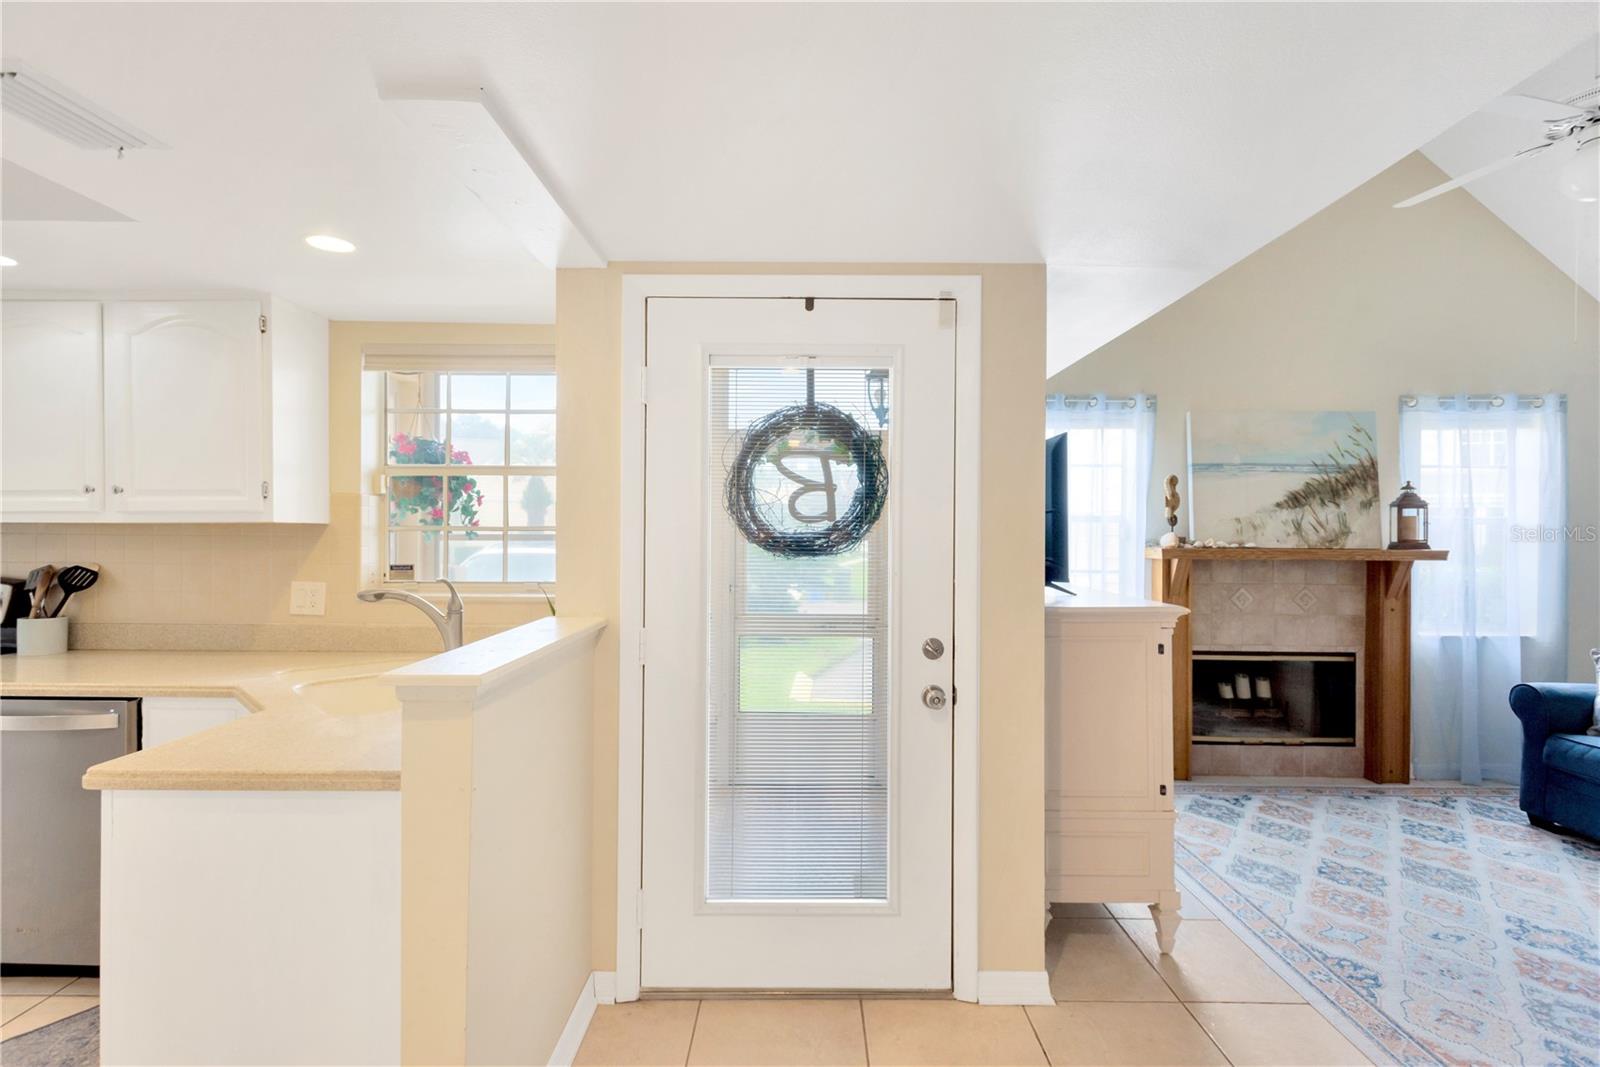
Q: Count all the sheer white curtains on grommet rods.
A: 2